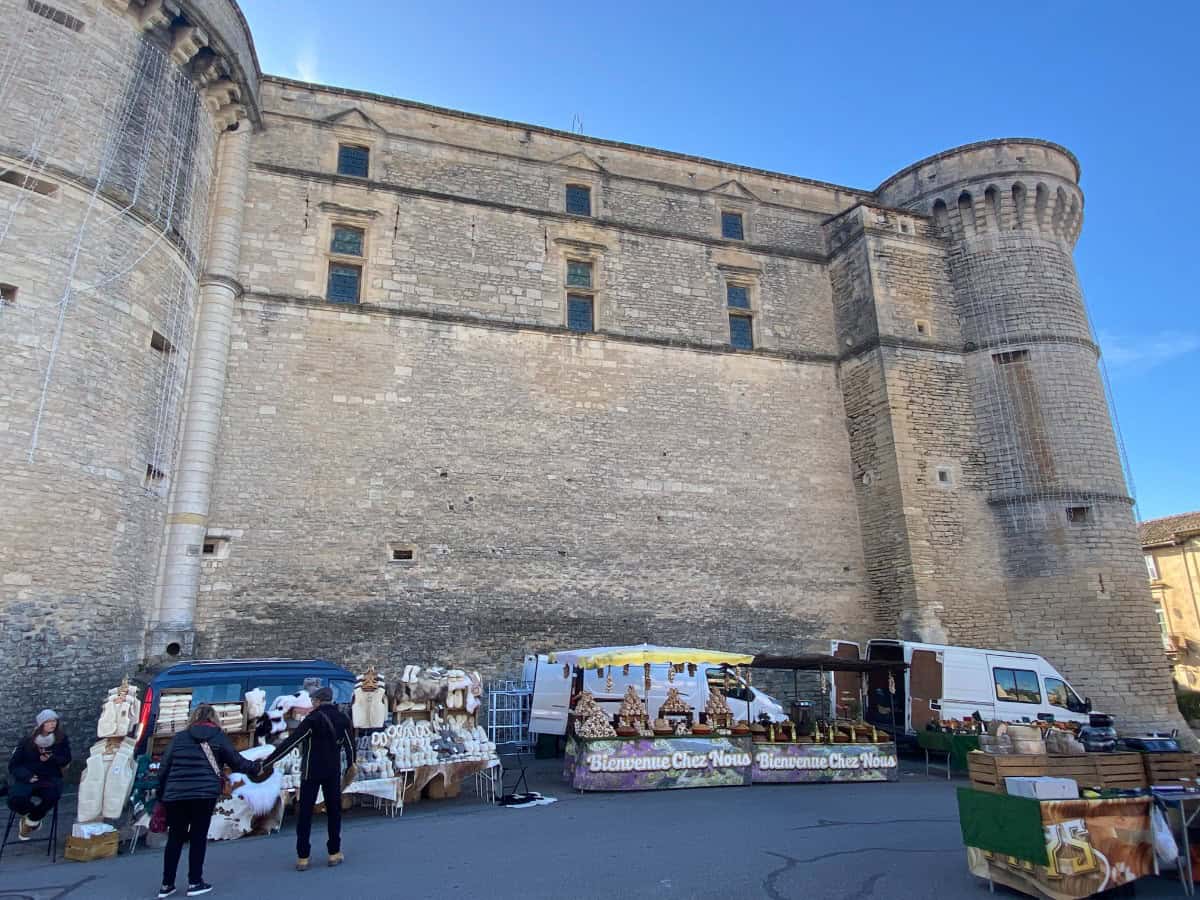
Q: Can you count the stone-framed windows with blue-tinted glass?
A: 6